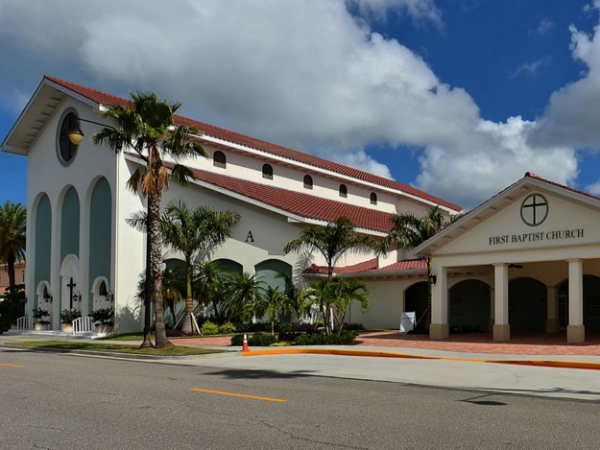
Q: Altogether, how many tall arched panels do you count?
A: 3